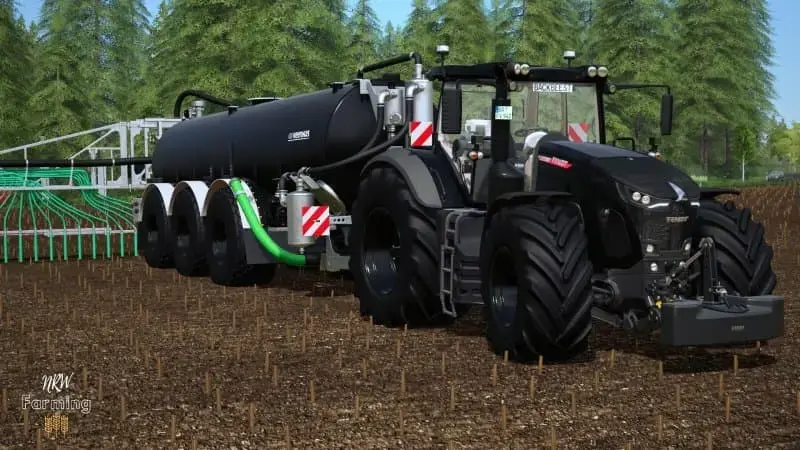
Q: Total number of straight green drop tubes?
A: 10